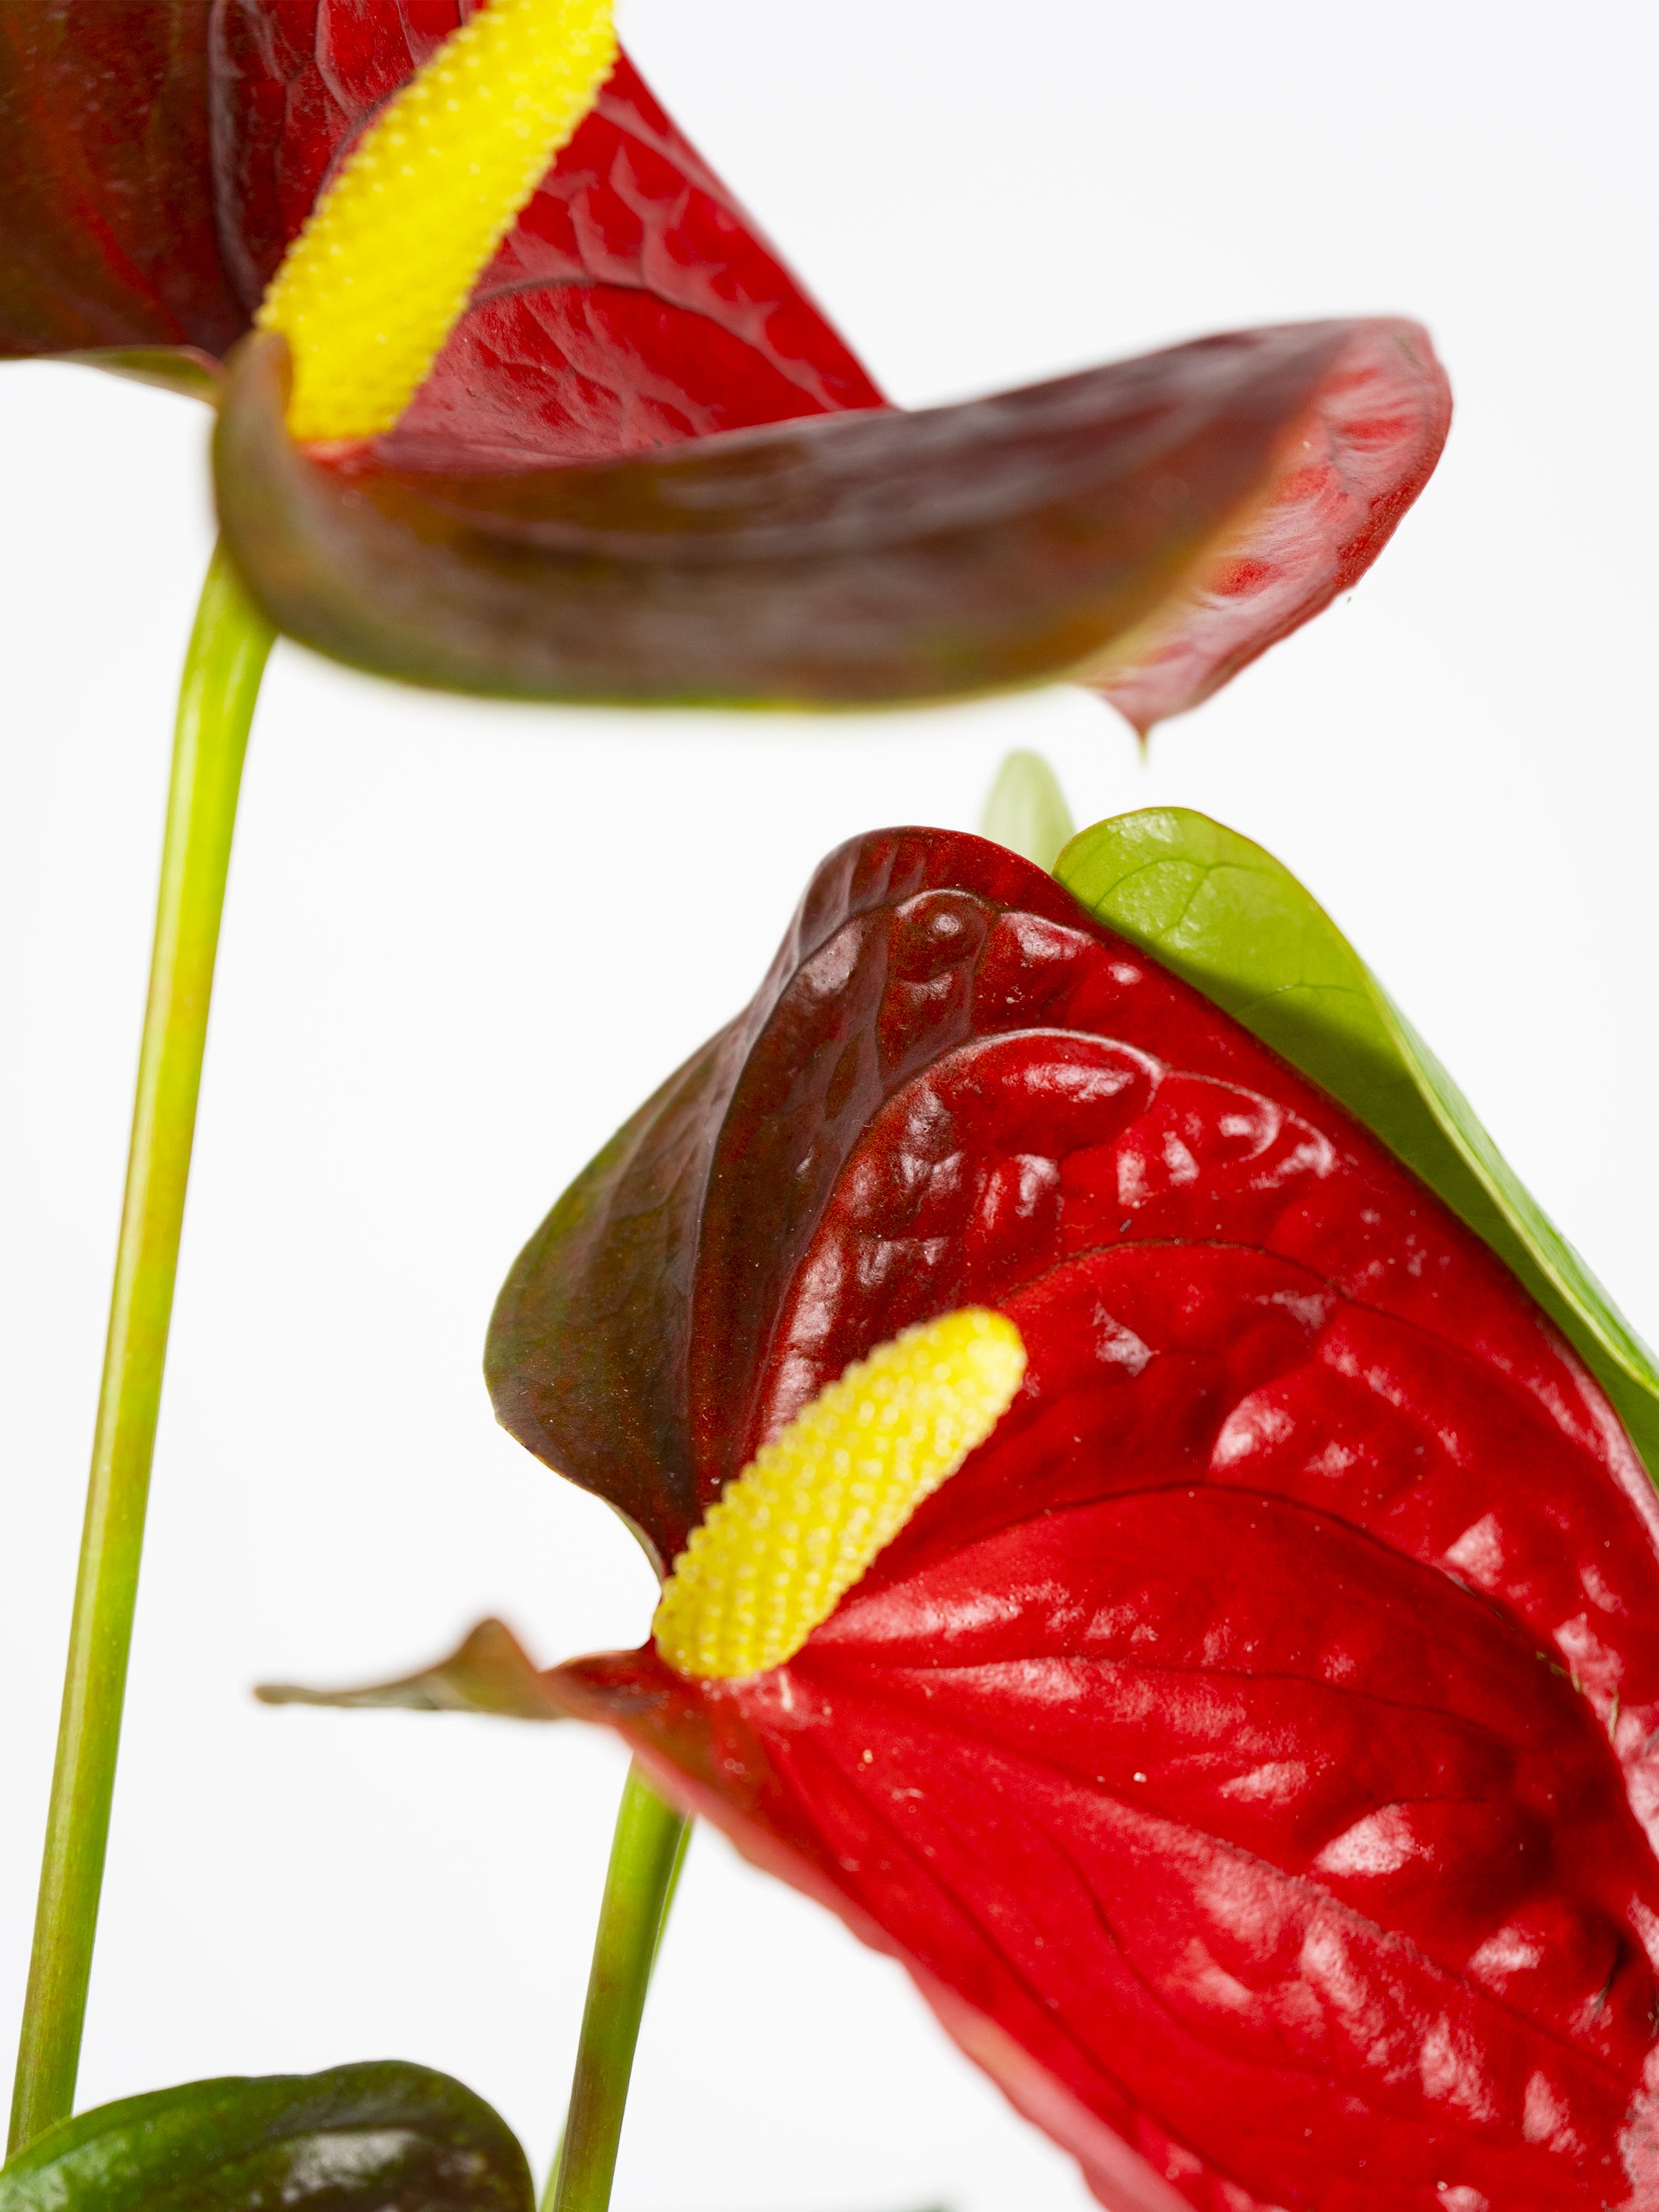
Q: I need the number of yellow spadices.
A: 2